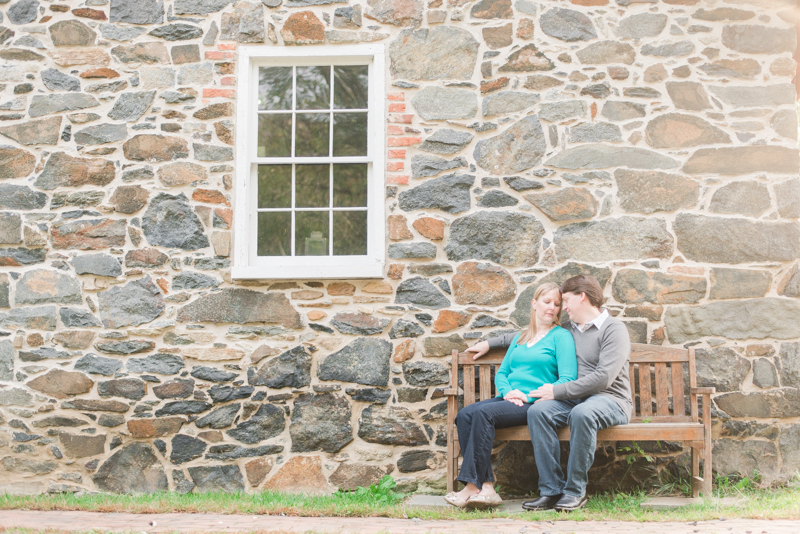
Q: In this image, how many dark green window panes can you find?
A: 12